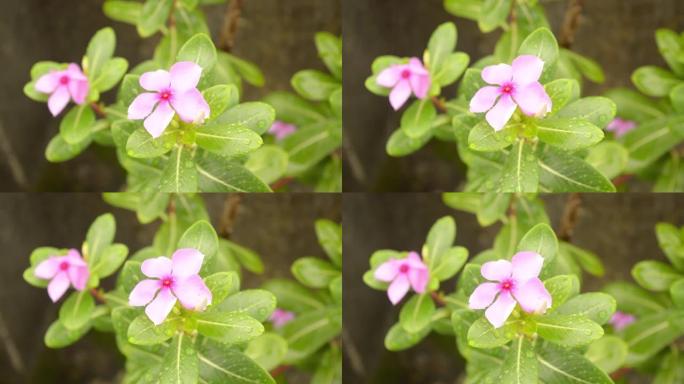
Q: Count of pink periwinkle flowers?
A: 12